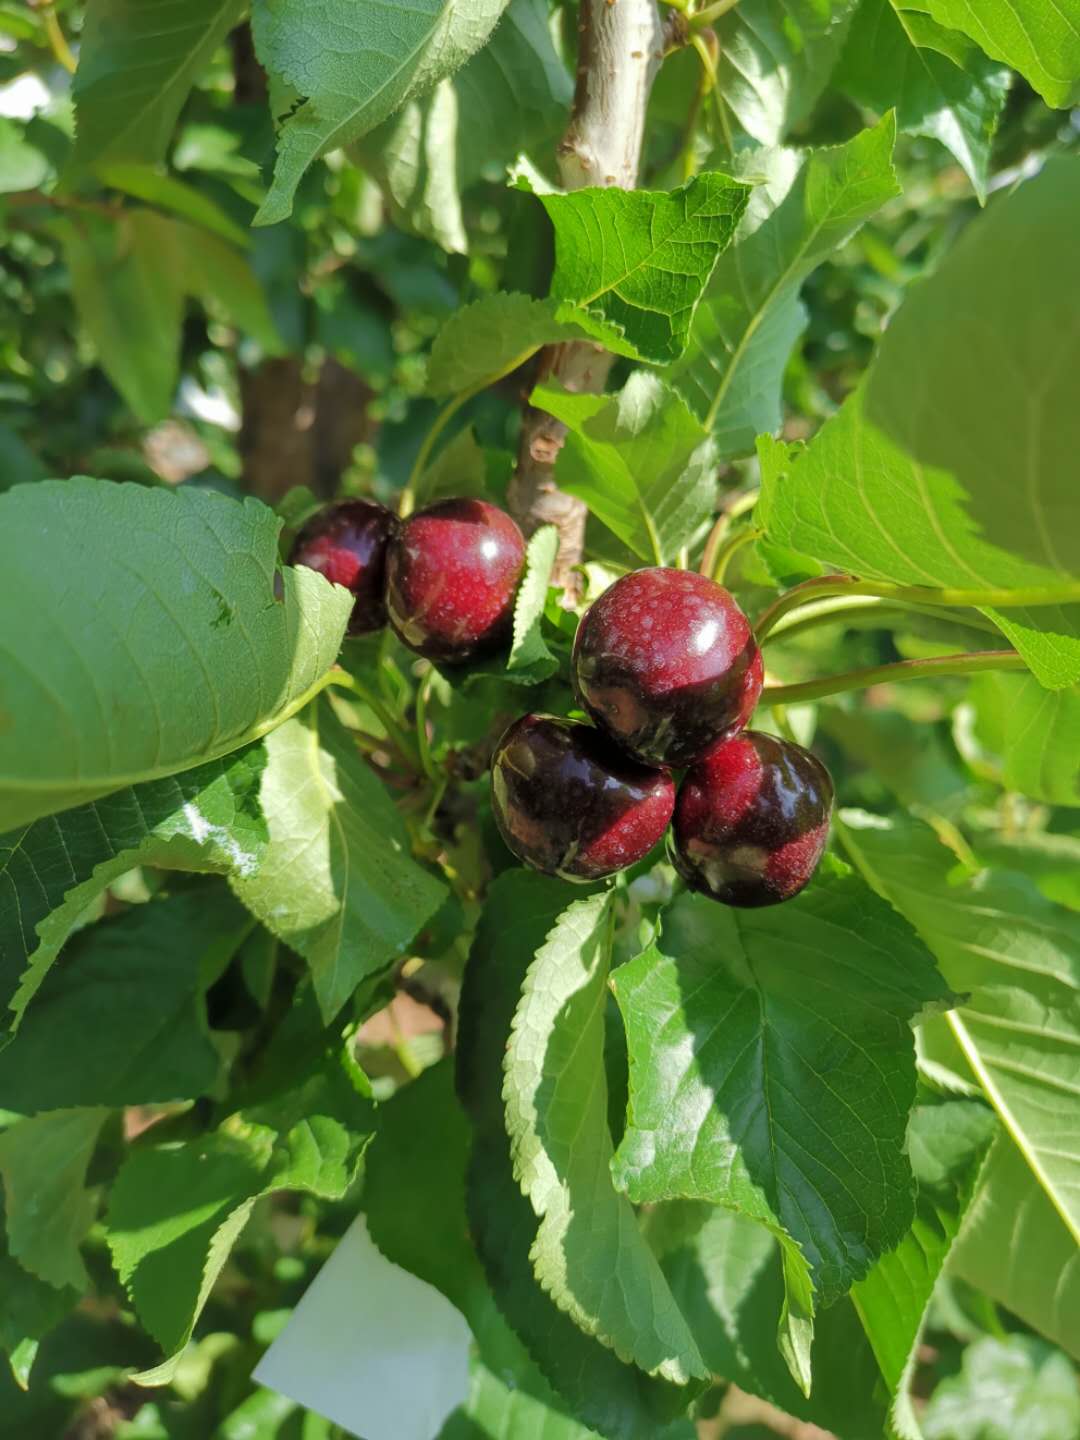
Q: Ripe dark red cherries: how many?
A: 5